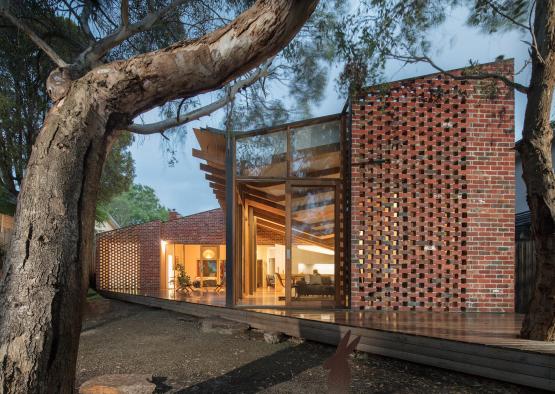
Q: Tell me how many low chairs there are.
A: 2